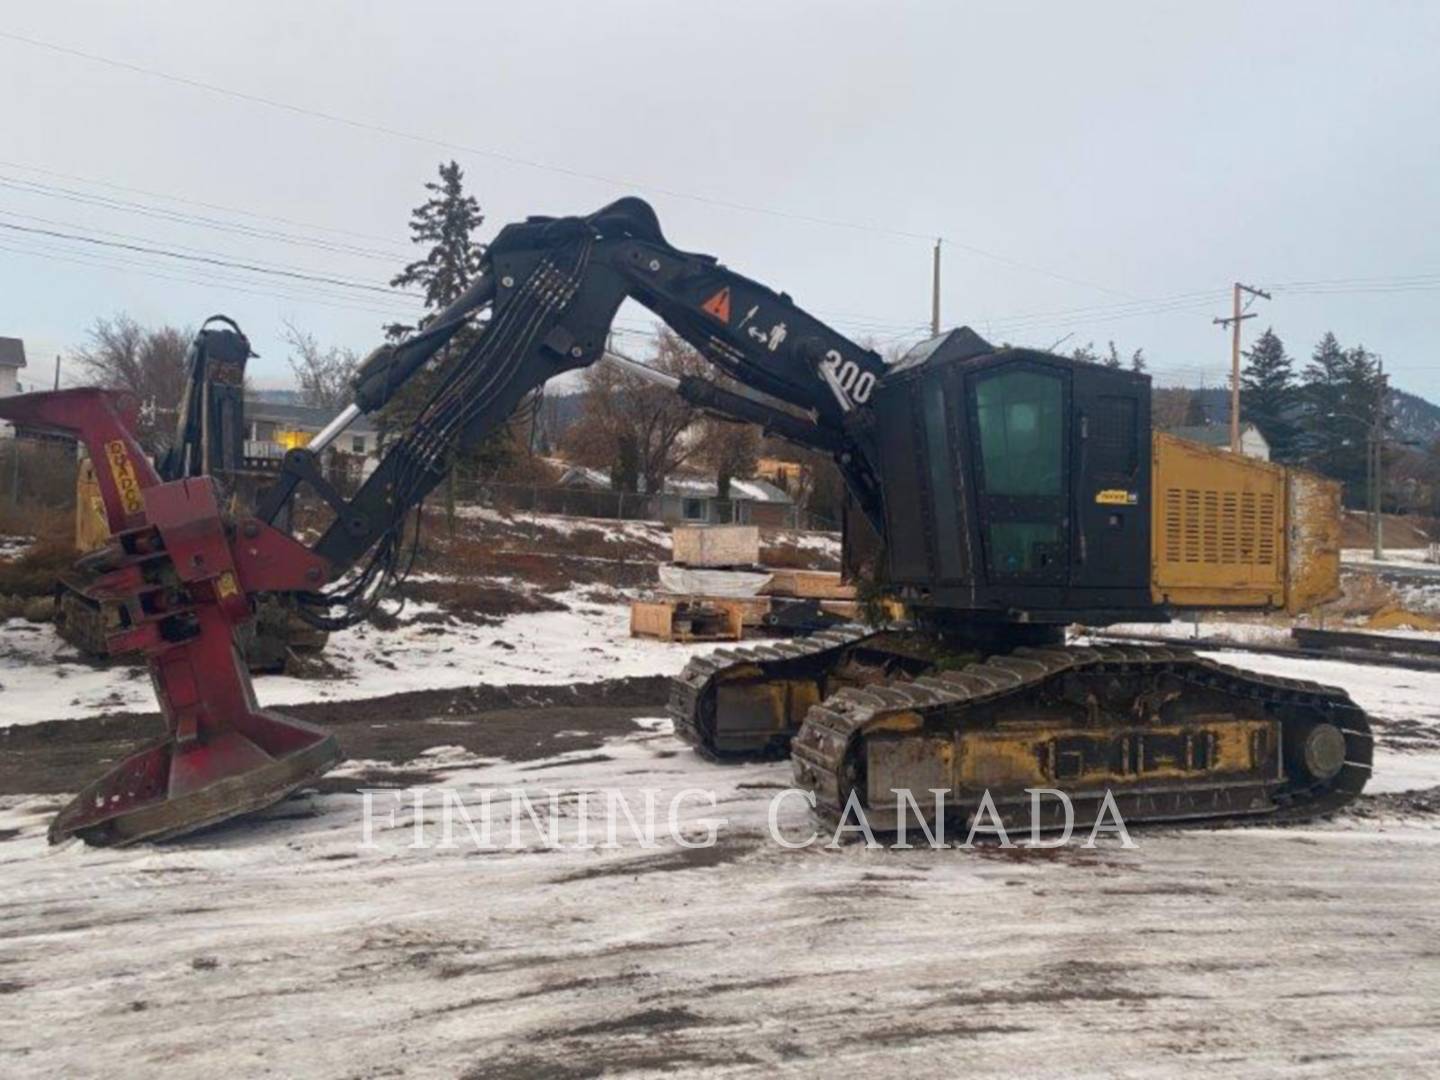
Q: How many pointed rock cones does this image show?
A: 0